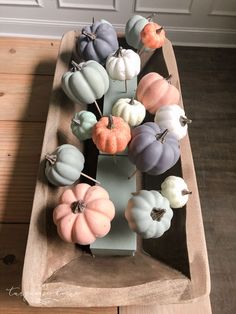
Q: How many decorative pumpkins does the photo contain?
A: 15